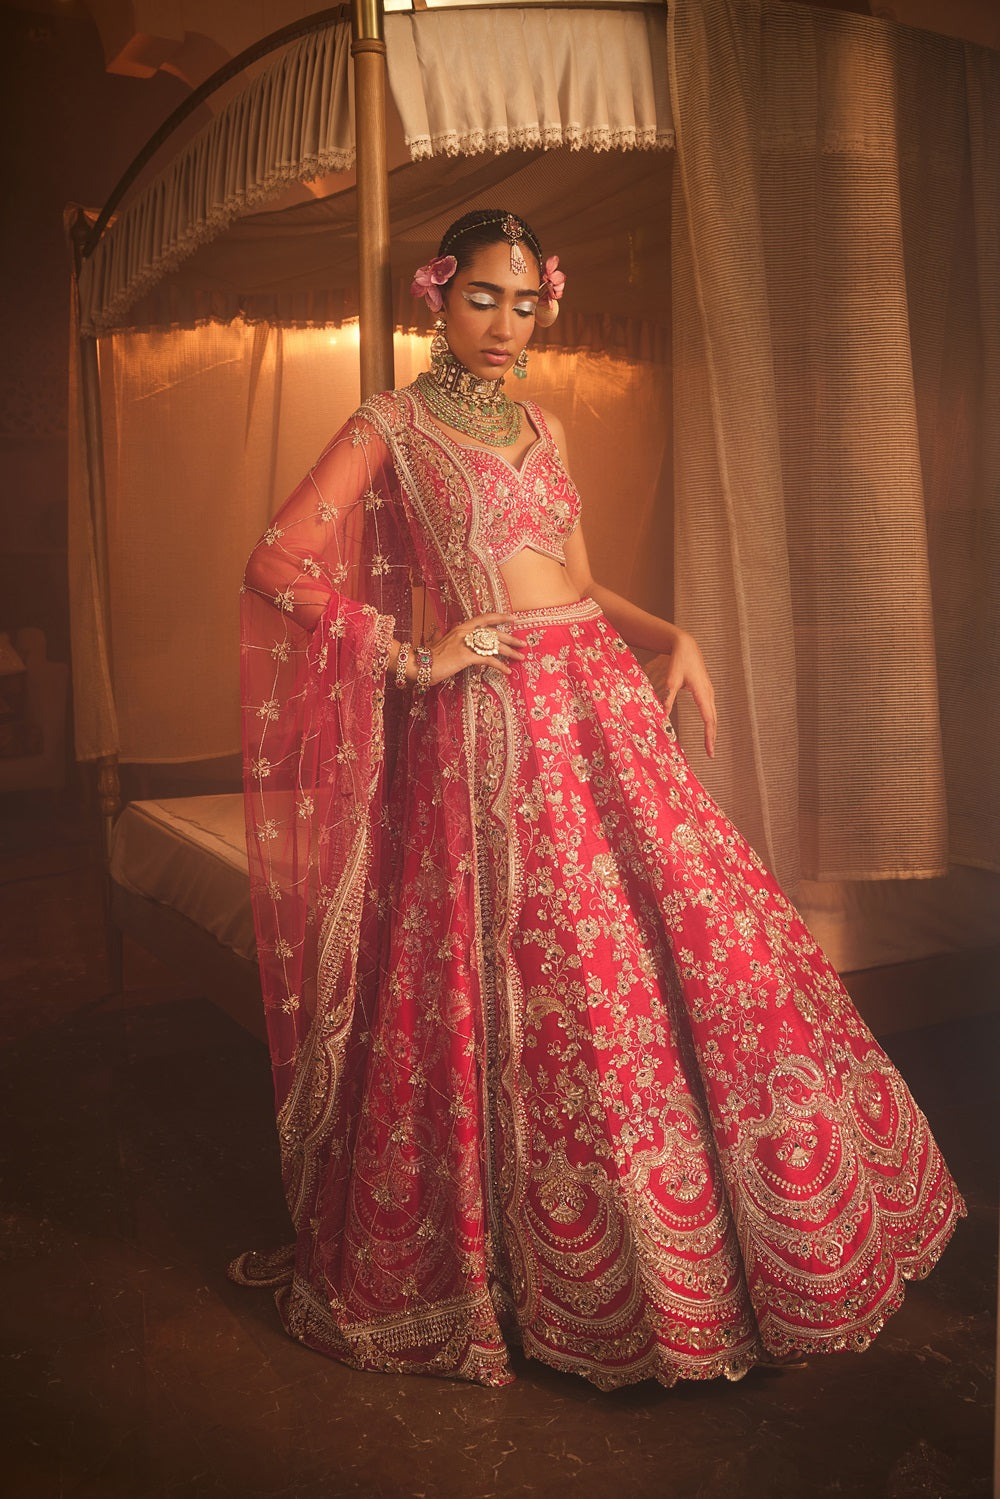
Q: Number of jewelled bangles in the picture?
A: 2